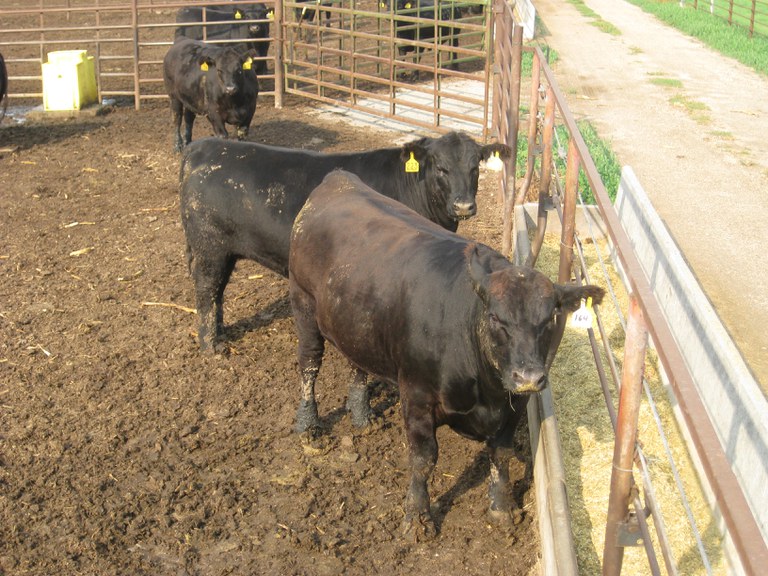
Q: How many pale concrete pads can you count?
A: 1